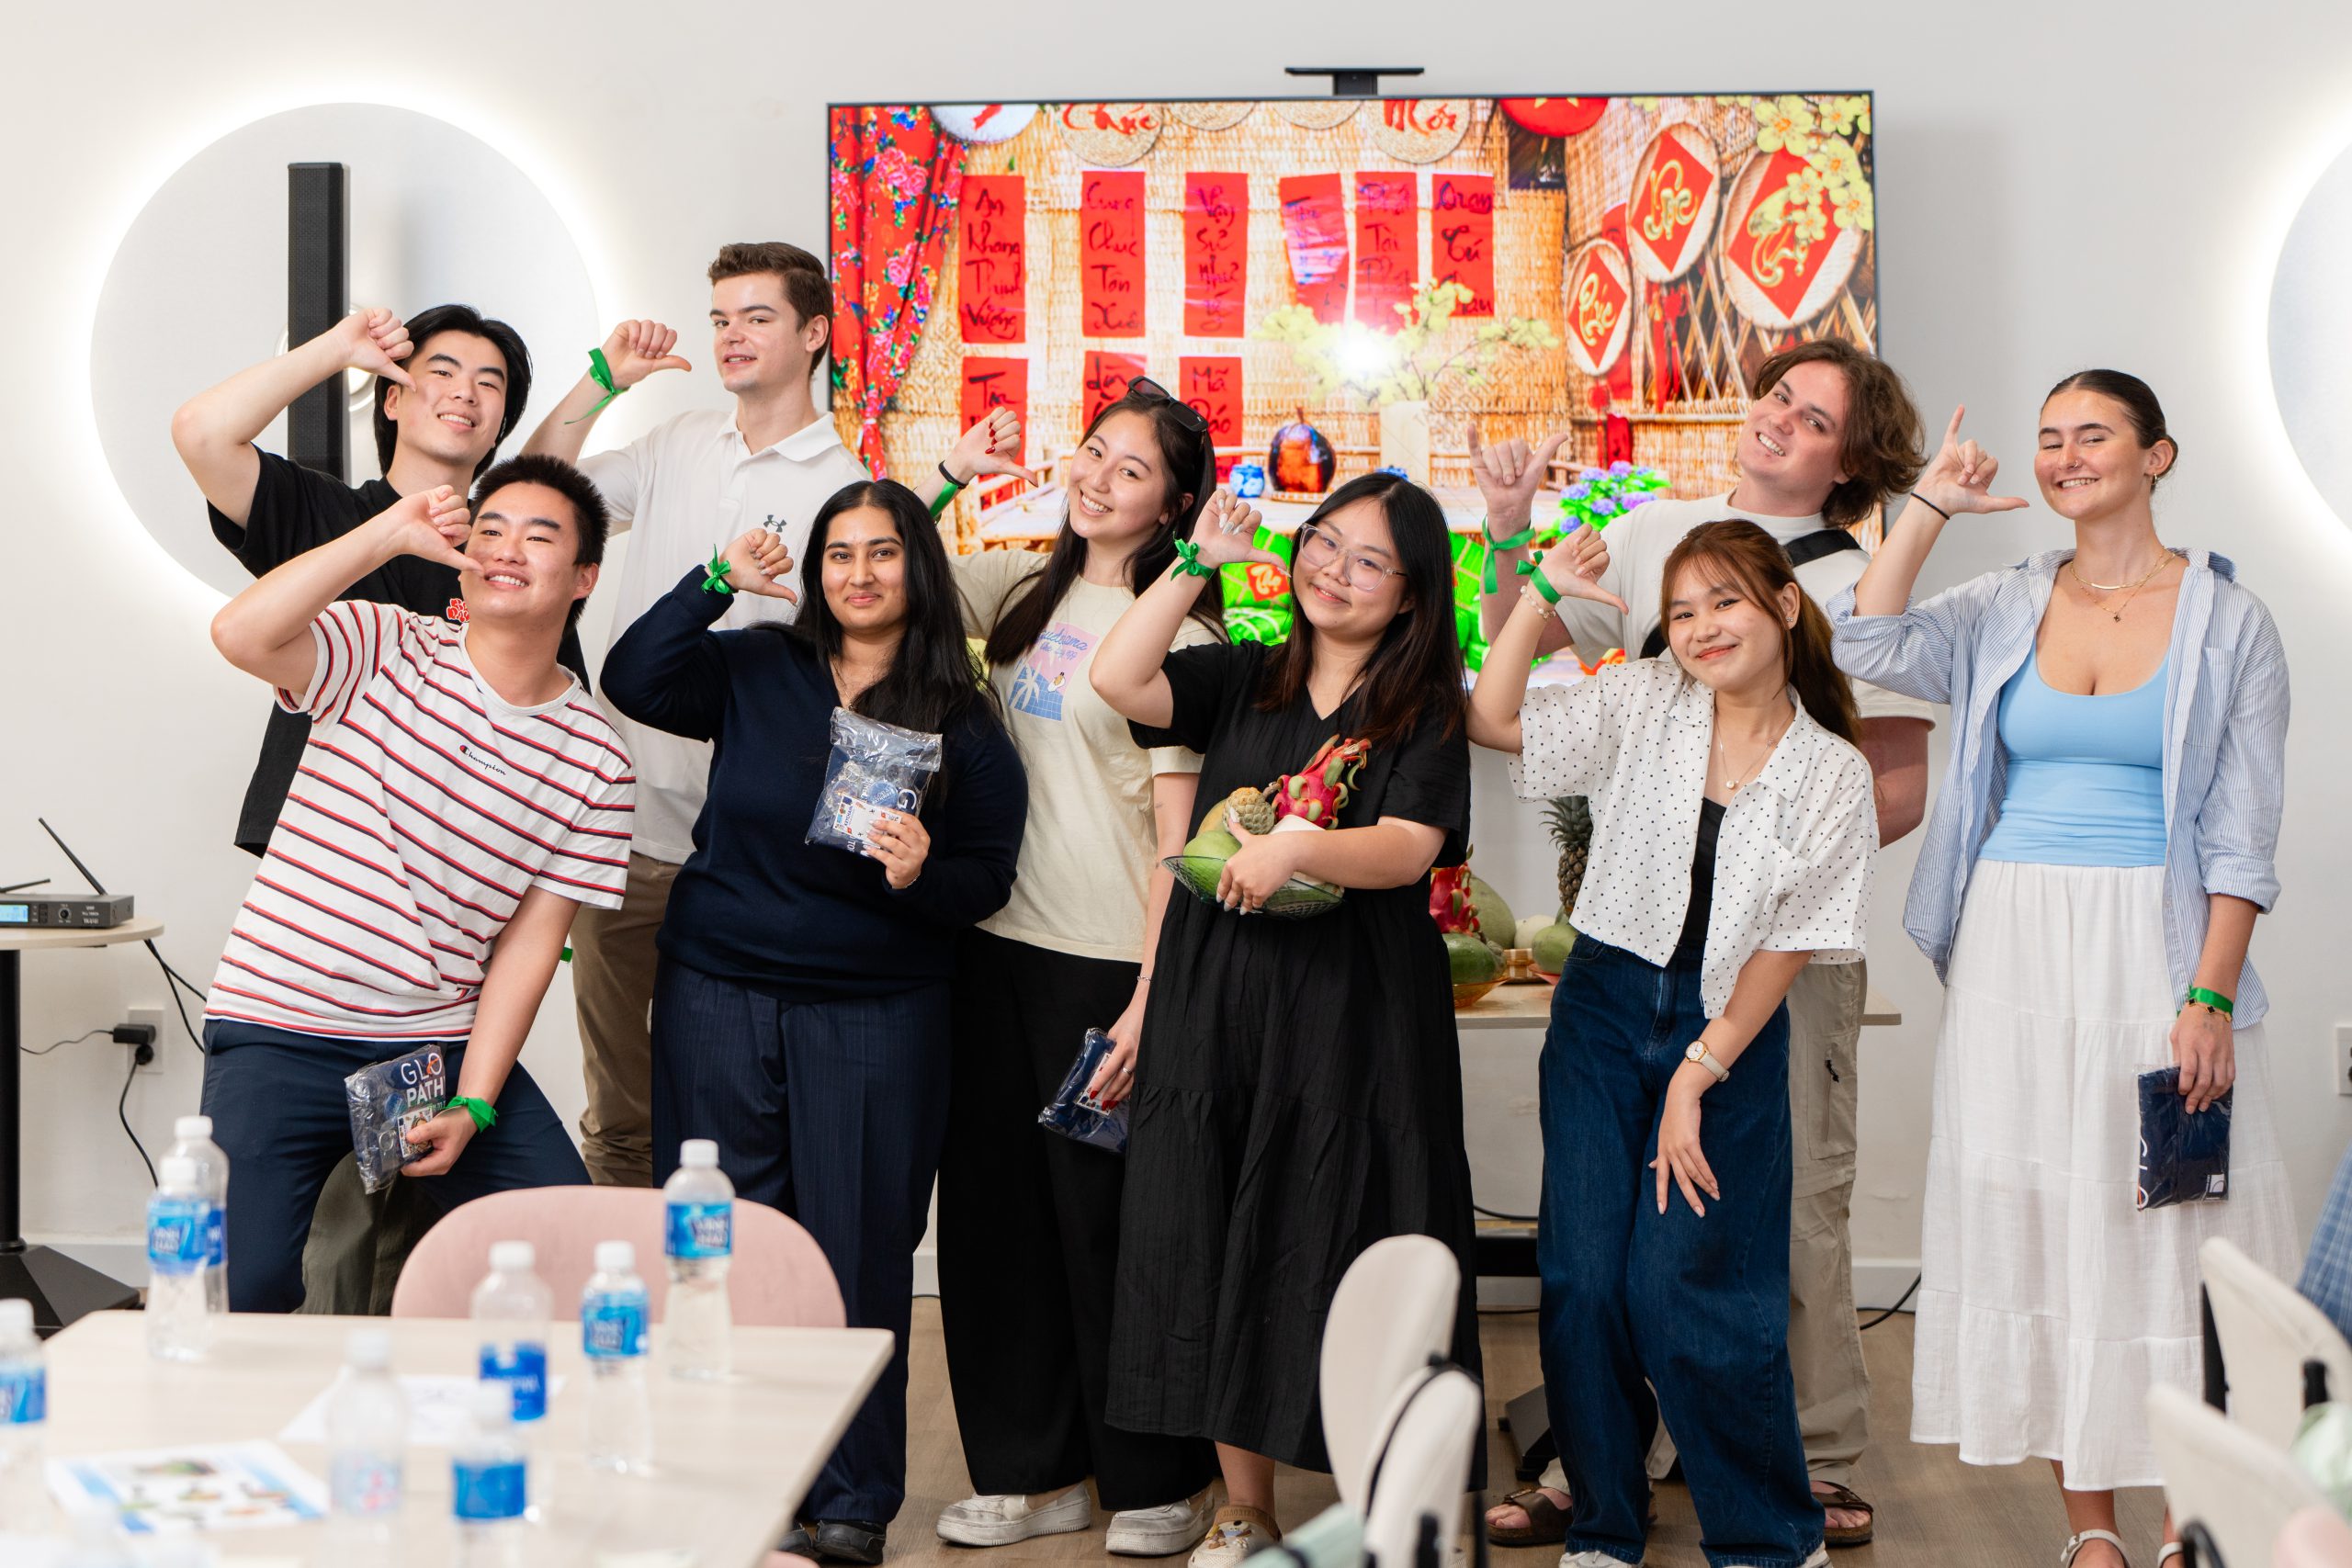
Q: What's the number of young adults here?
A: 9